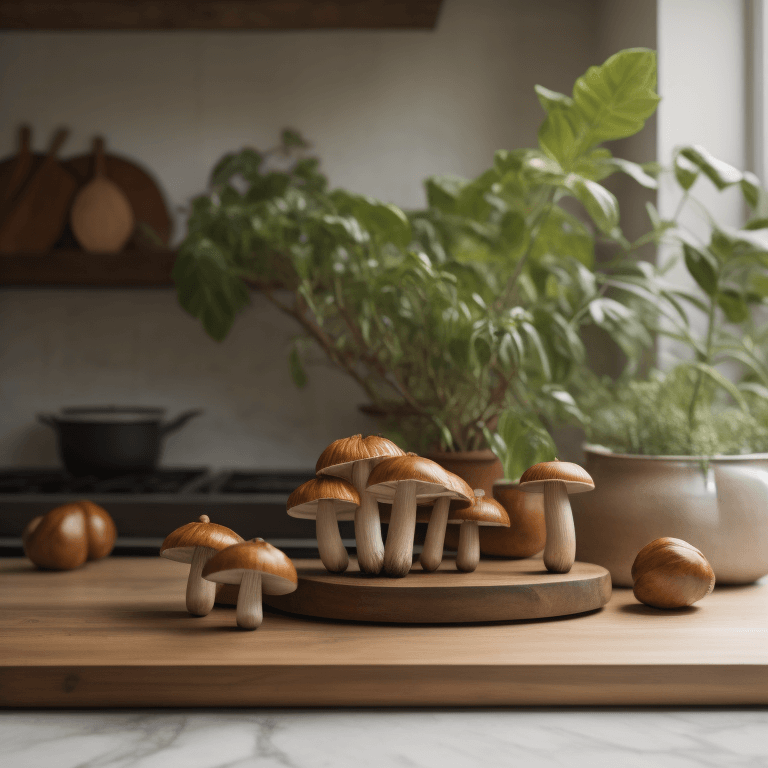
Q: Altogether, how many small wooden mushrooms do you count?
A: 8